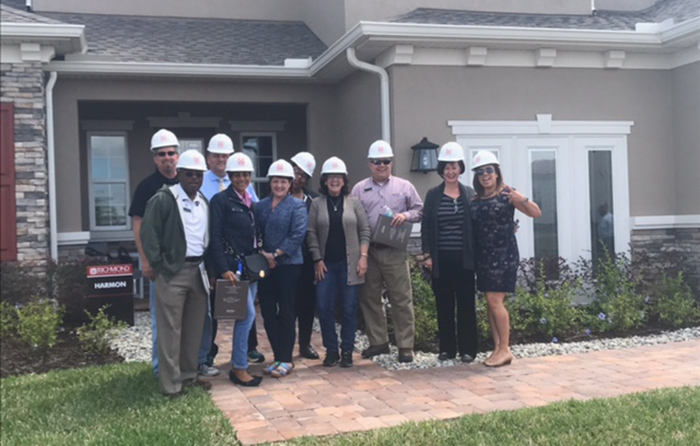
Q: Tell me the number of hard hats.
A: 10